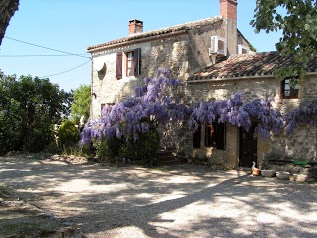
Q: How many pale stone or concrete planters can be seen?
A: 3